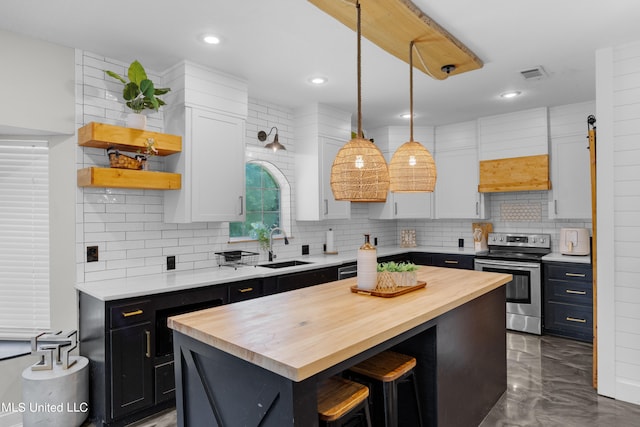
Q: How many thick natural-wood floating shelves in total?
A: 2